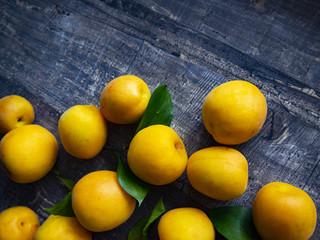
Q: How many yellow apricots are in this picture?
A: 12